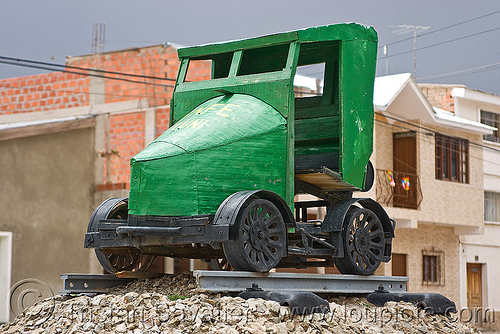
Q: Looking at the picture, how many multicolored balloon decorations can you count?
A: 2